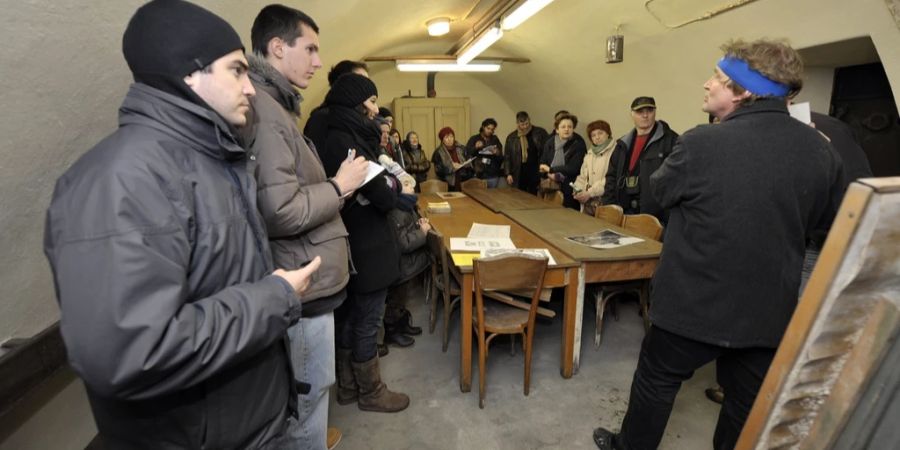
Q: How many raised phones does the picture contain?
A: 0